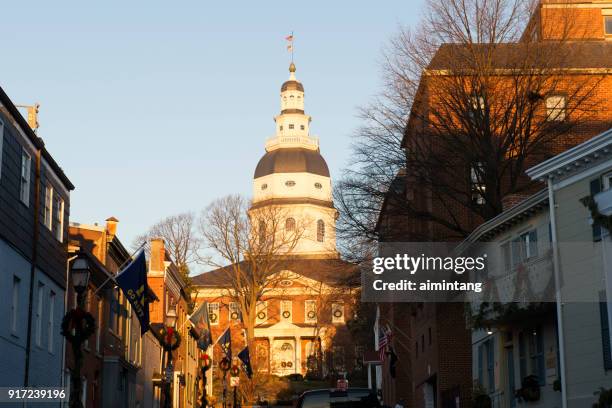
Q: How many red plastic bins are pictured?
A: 0